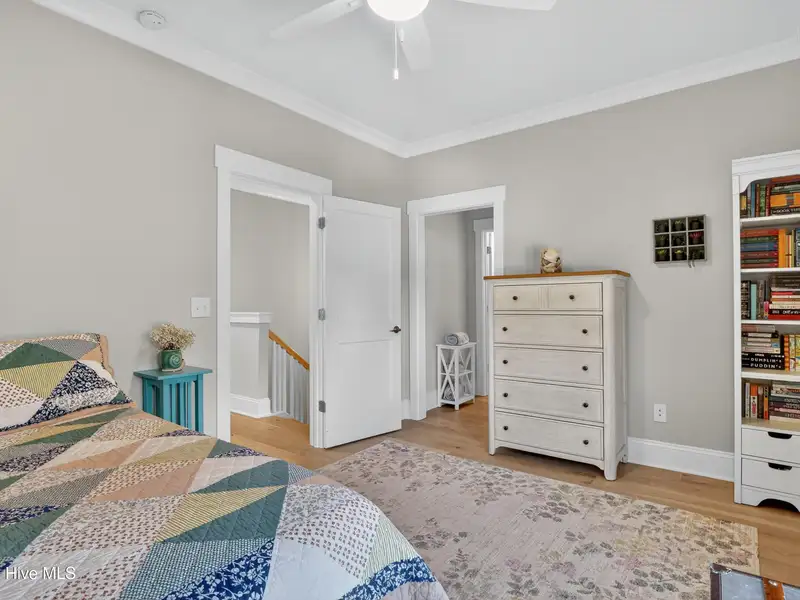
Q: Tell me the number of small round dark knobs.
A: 10